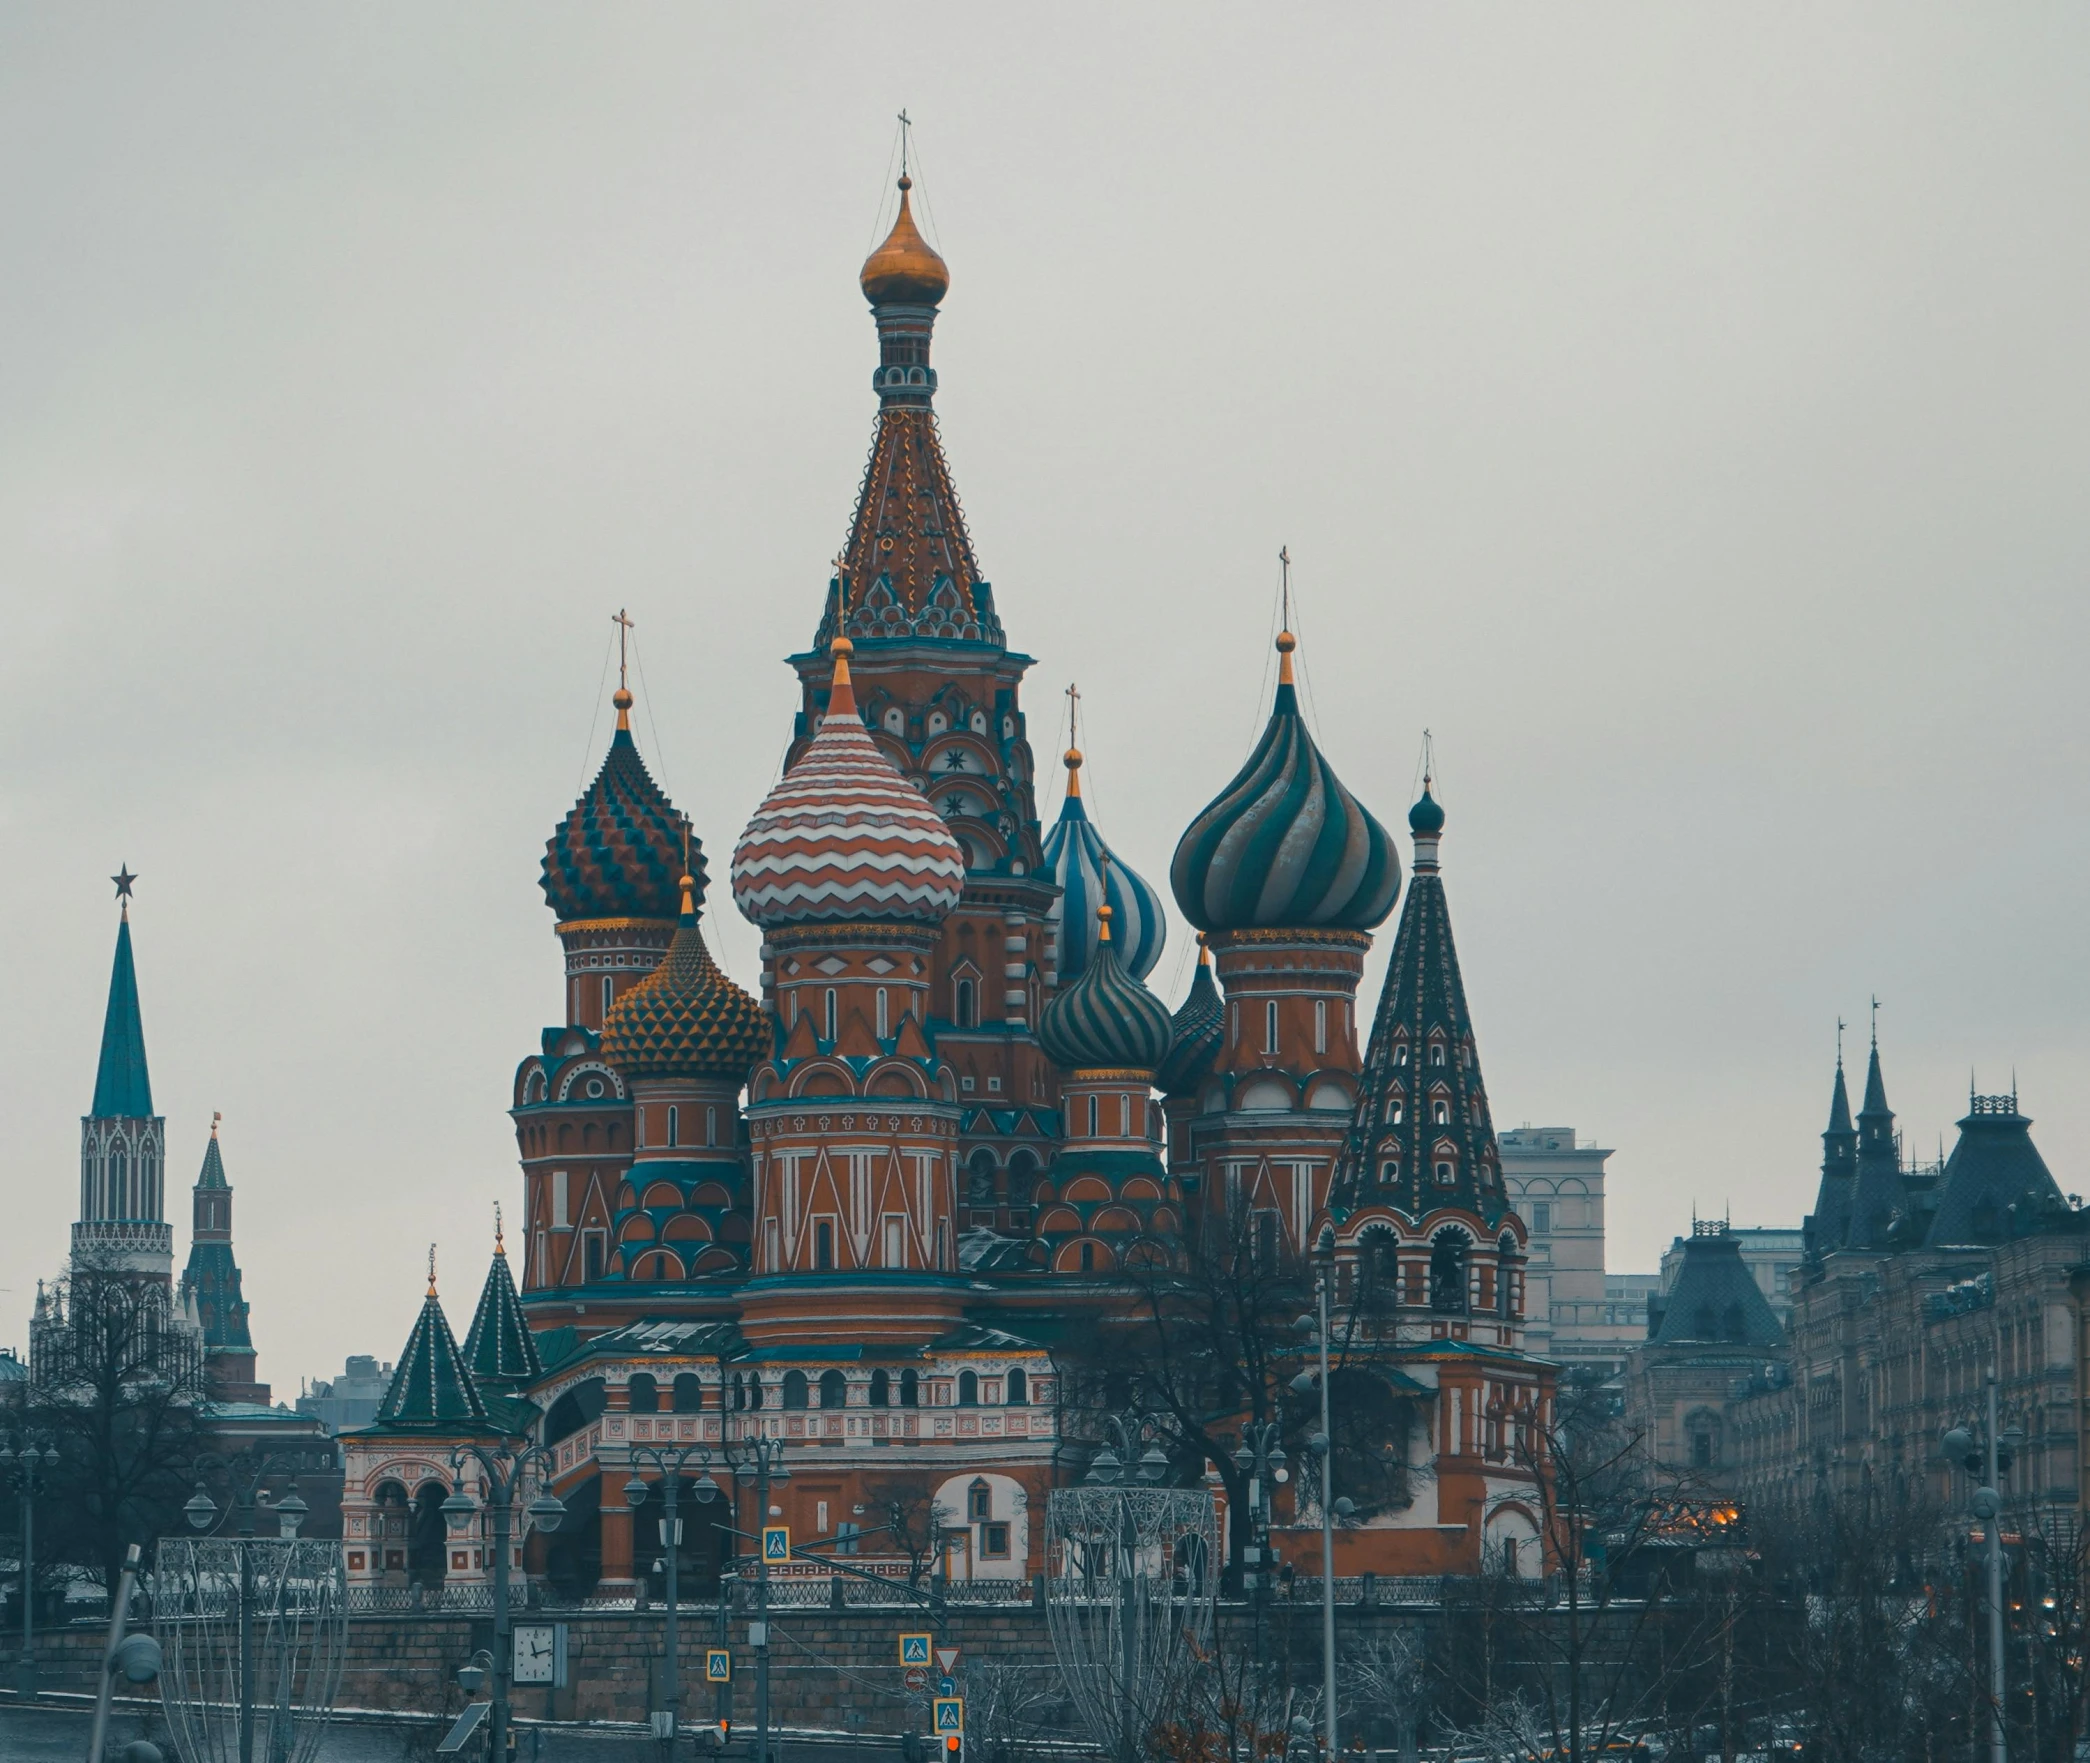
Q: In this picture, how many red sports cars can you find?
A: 0